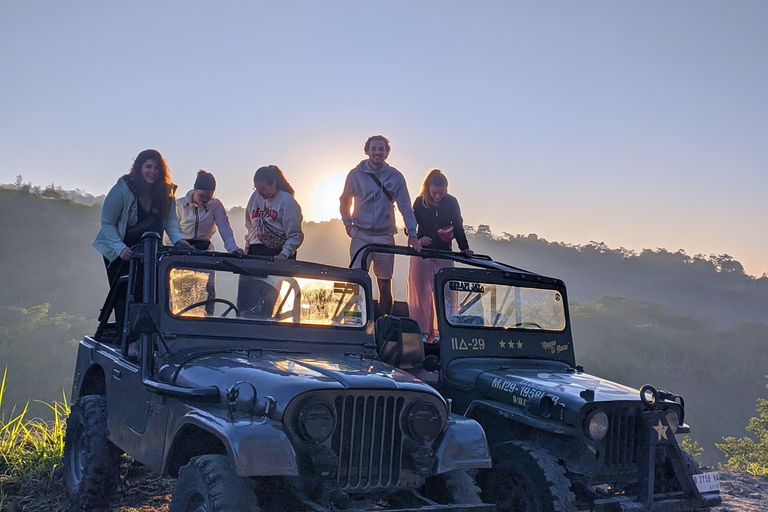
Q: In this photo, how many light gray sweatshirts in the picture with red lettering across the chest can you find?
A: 1